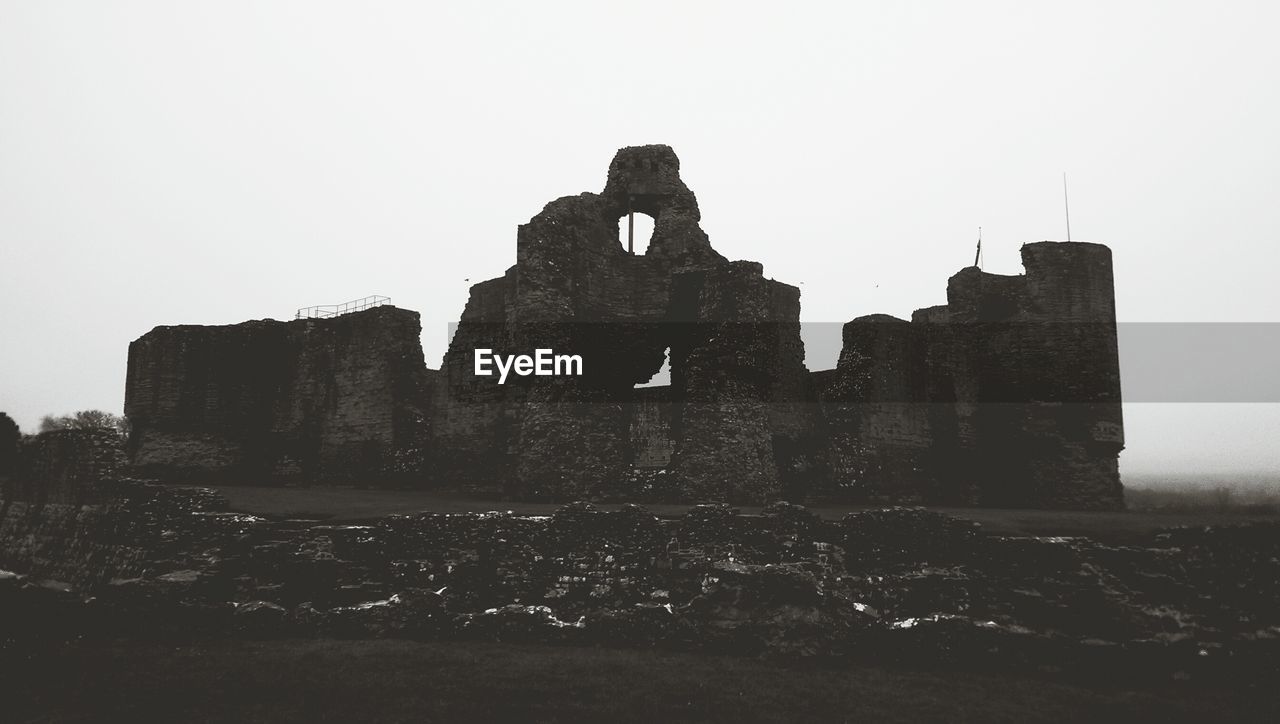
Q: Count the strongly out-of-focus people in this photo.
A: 0